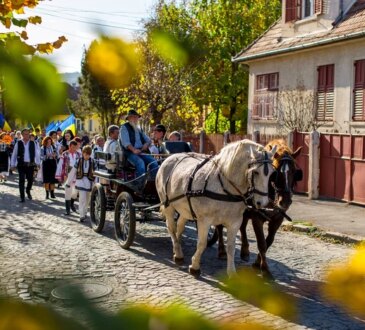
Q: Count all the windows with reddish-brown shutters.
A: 4